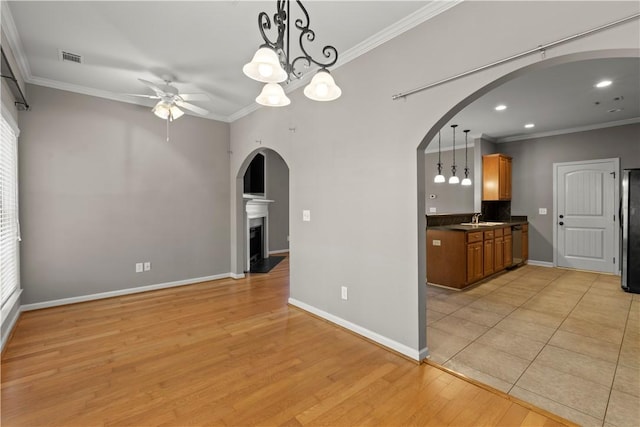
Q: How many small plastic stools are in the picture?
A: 0